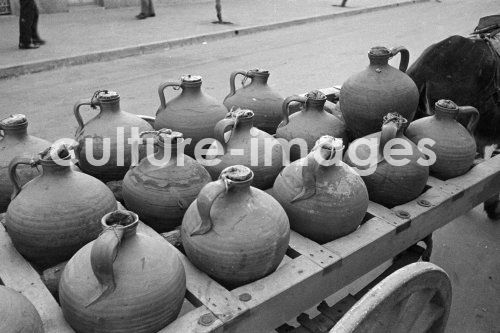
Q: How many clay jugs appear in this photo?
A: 15